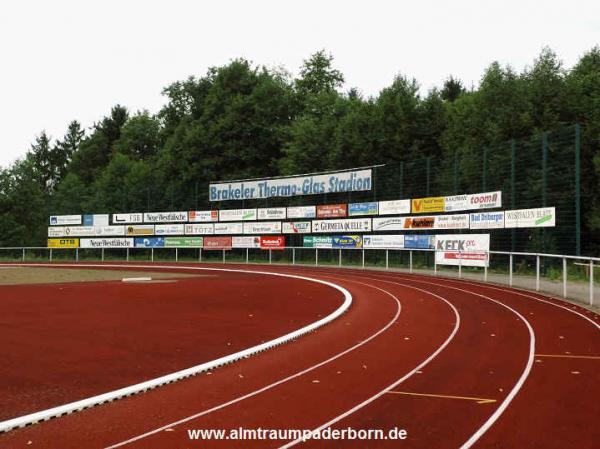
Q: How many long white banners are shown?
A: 1